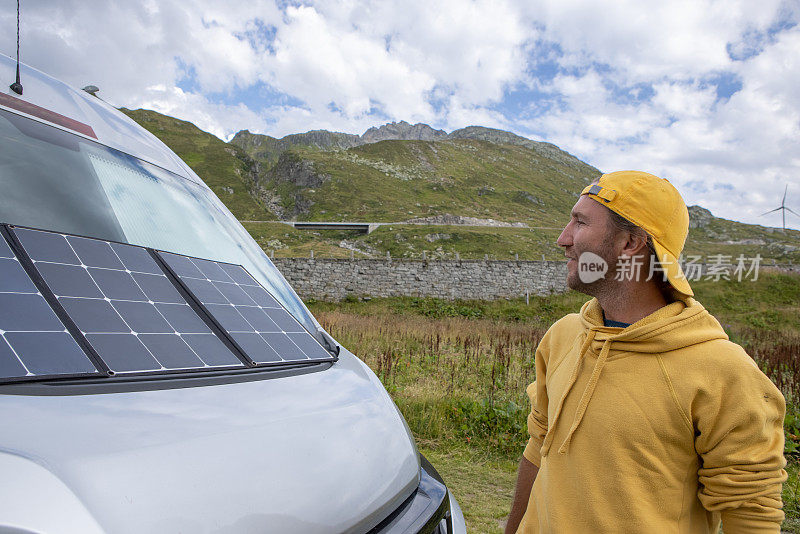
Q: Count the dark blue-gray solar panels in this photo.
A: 3